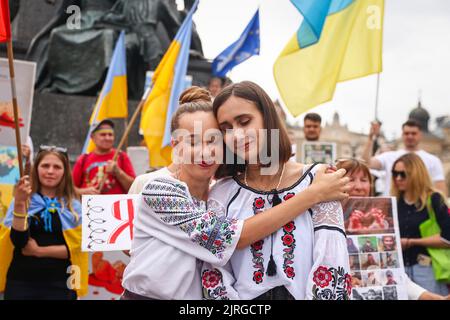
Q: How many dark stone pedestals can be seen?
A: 1